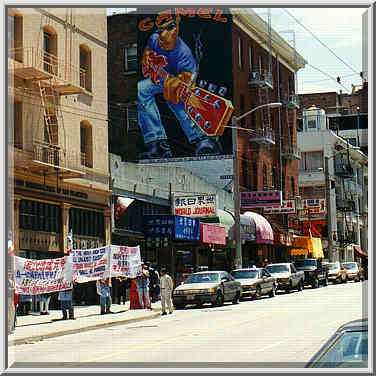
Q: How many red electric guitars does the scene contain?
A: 1